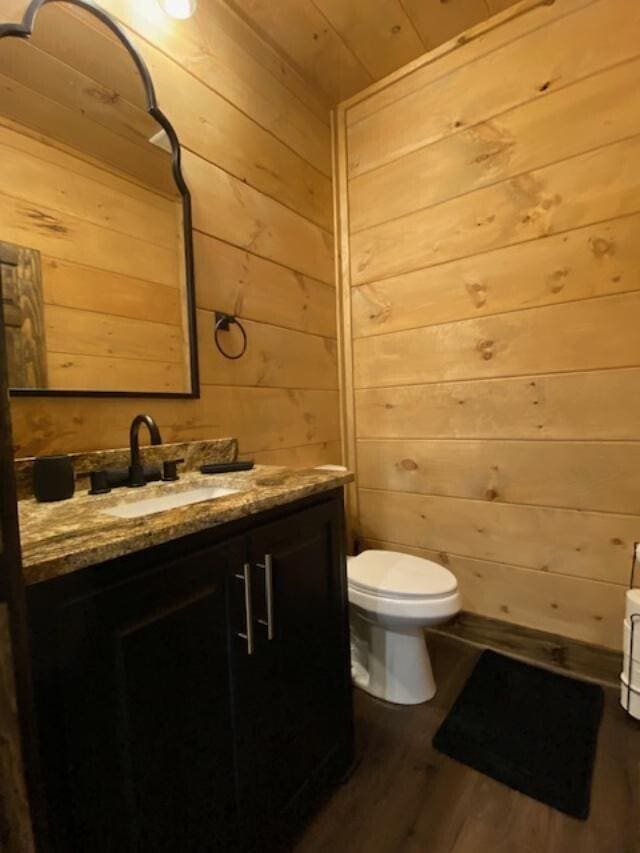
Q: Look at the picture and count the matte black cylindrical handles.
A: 2